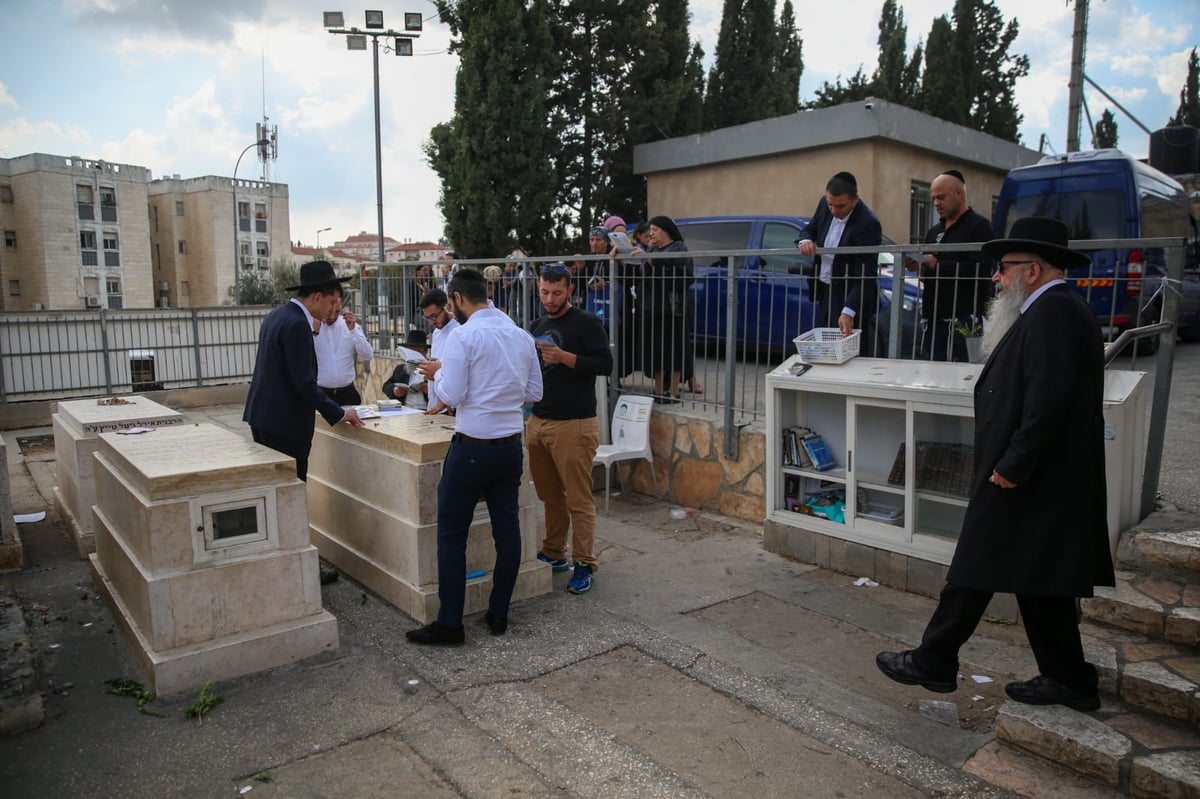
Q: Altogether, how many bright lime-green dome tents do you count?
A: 0